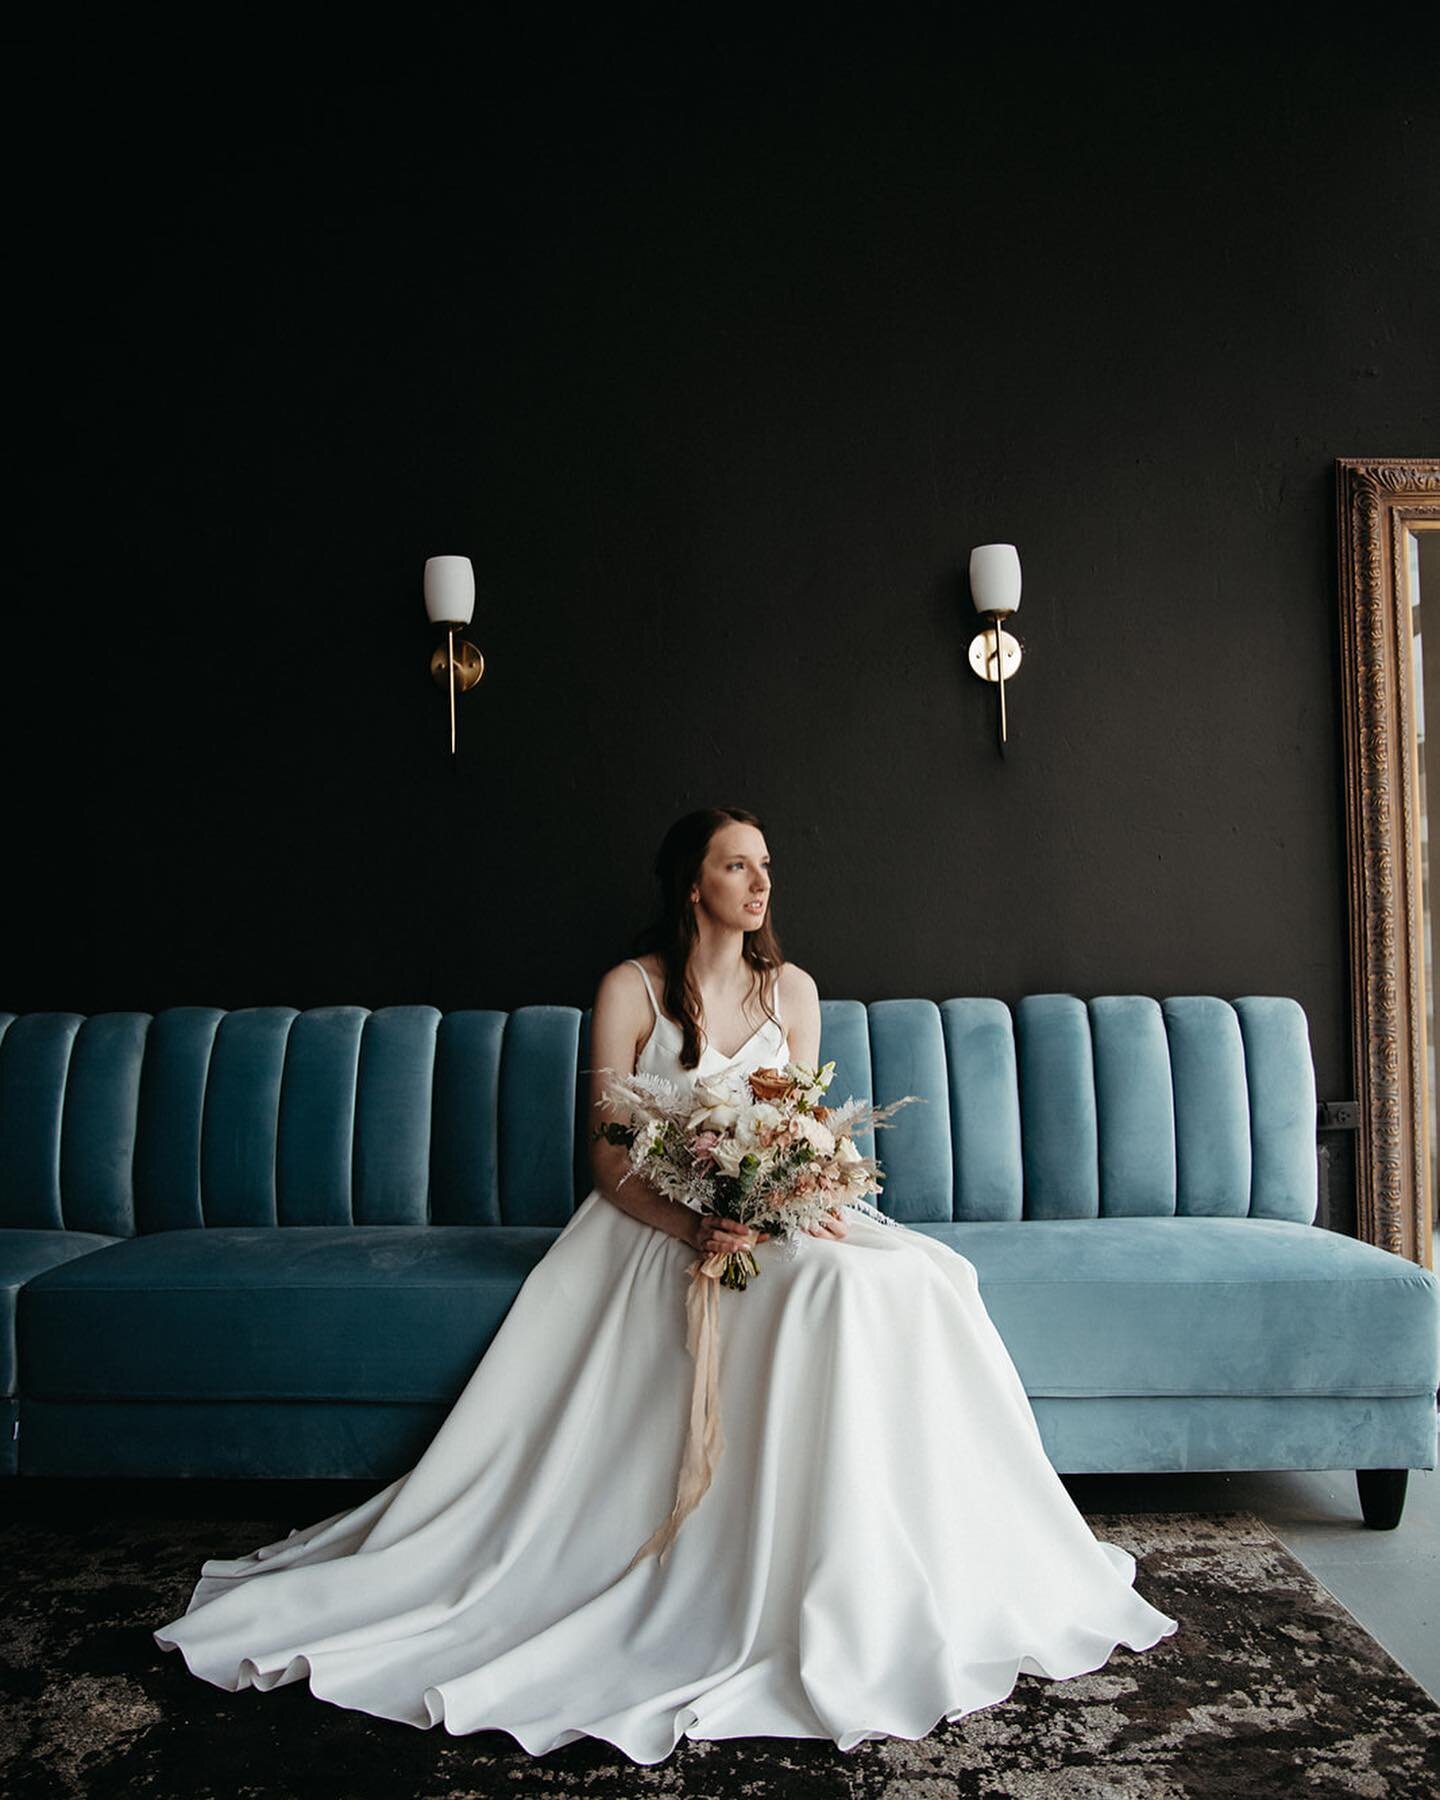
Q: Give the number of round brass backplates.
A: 2